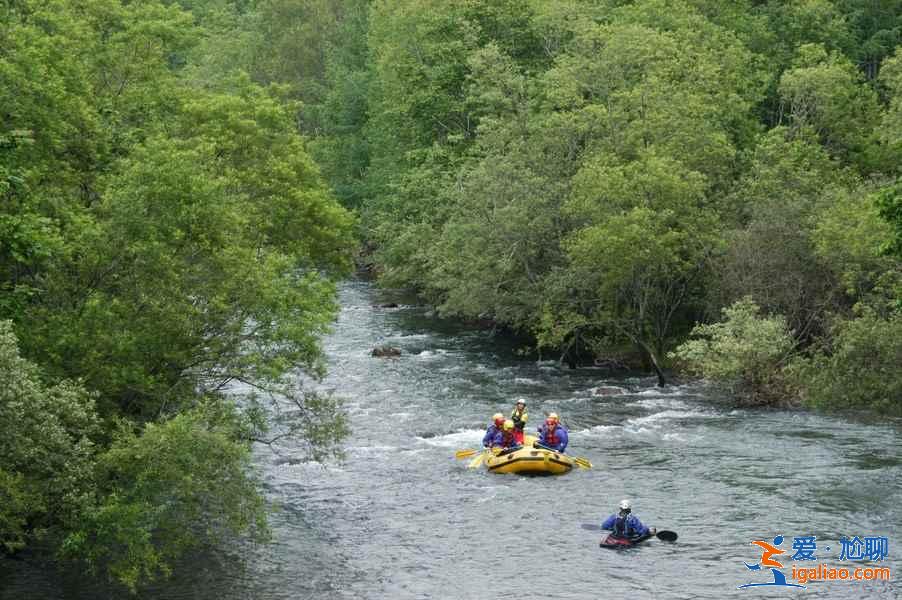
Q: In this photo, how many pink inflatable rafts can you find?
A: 0